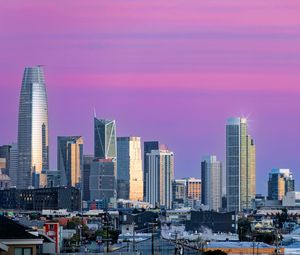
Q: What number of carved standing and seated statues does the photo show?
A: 0